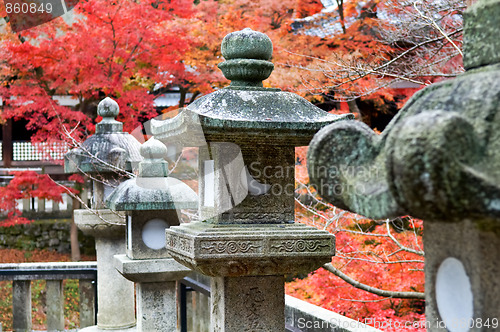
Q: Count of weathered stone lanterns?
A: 4